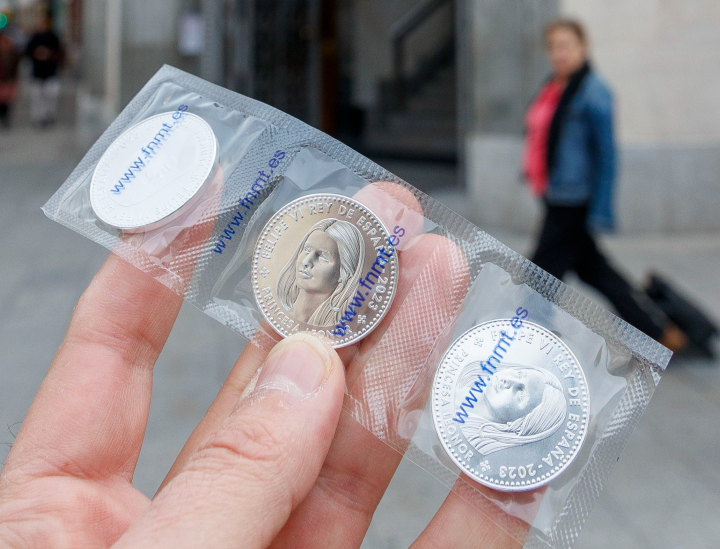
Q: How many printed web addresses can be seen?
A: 4